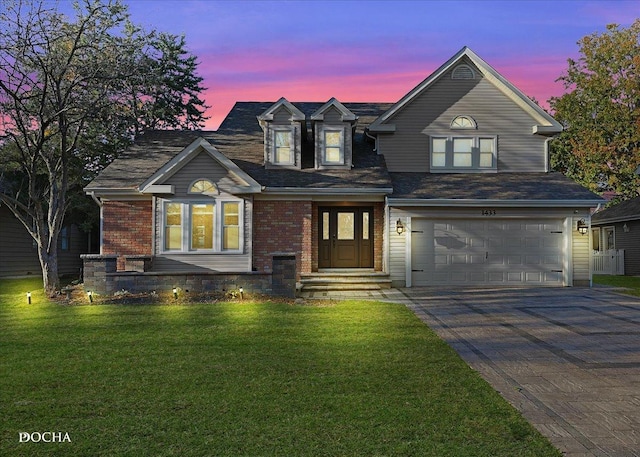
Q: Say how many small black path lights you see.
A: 4